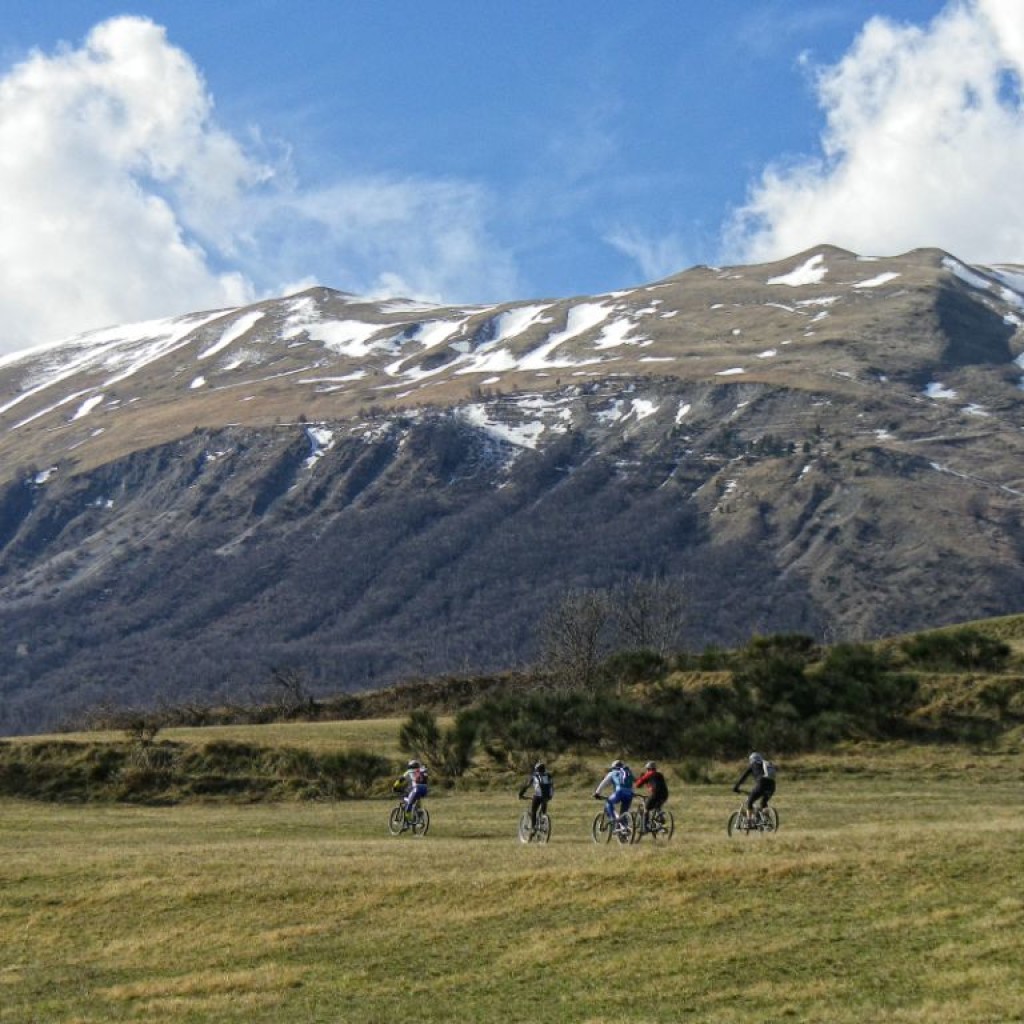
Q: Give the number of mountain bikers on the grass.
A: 5